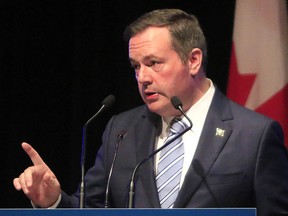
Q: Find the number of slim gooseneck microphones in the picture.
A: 3